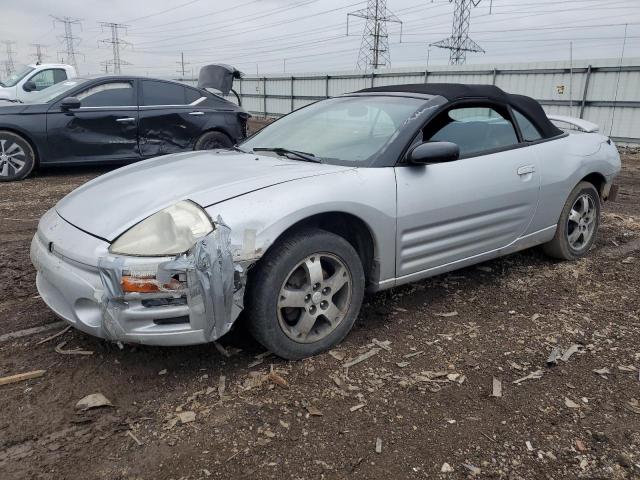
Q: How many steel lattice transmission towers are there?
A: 6